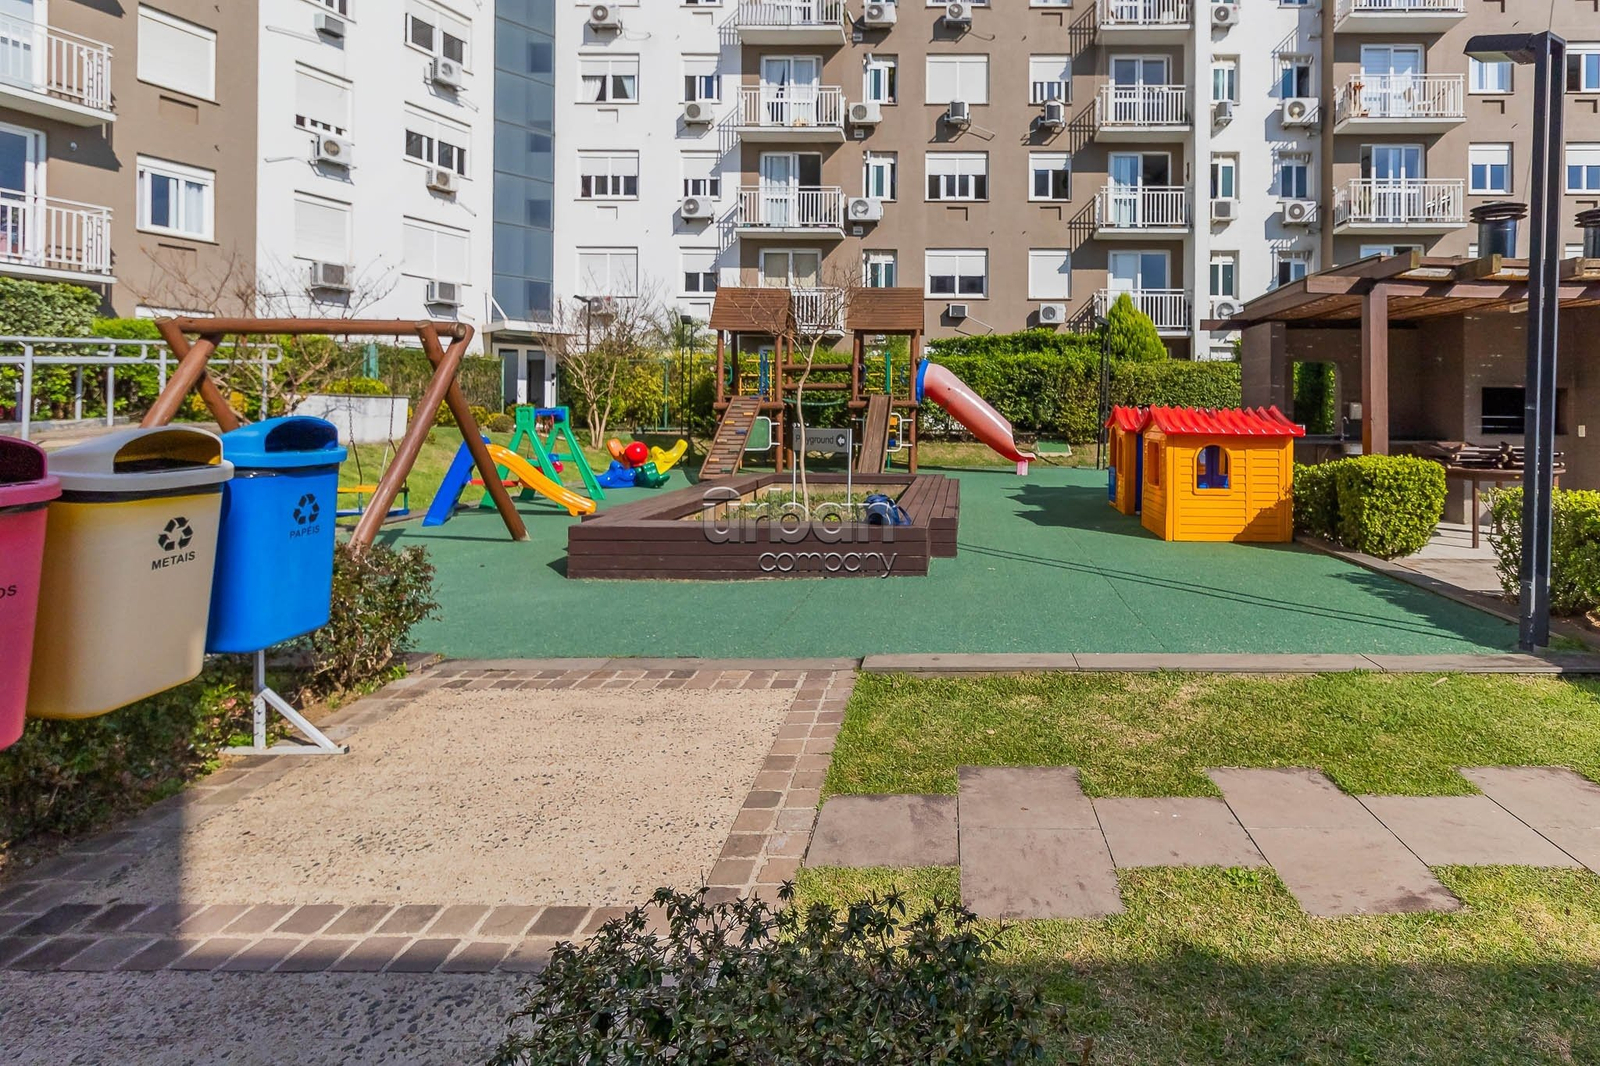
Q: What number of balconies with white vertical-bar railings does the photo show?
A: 13